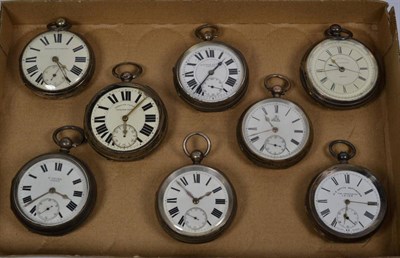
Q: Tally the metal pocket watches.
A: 8